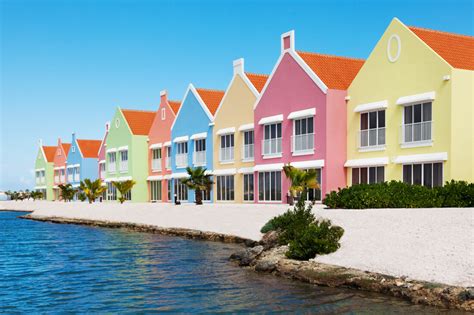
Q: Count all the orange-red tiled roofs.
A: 9